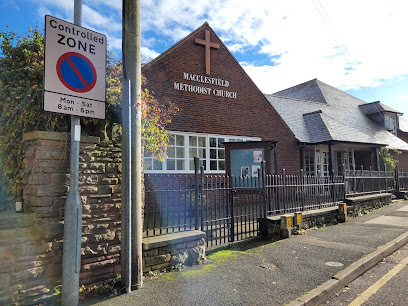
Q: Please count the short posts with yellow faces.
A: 3